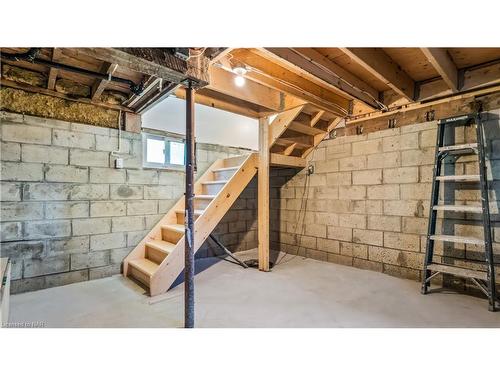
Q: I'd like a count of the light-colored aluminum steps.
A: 5